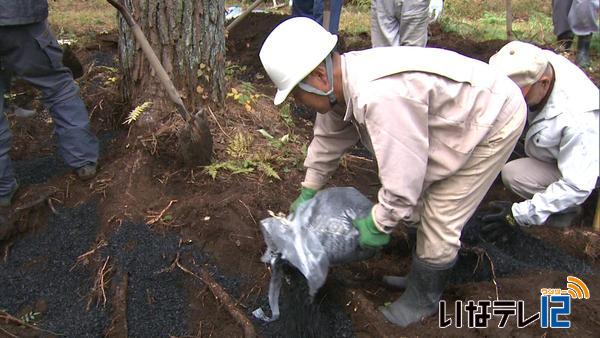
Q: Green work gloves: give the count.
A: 2